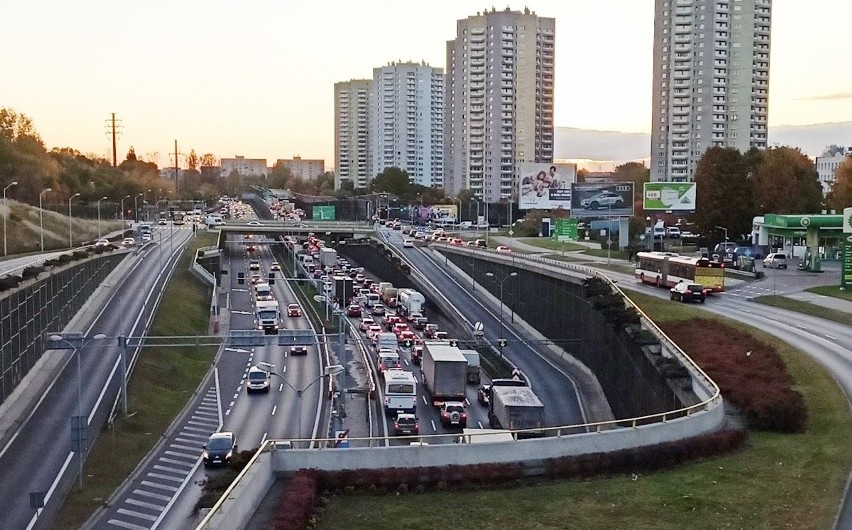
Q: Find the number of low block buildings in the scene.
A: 2